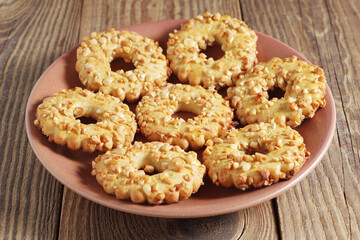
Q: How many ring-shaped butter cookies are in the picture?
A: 7